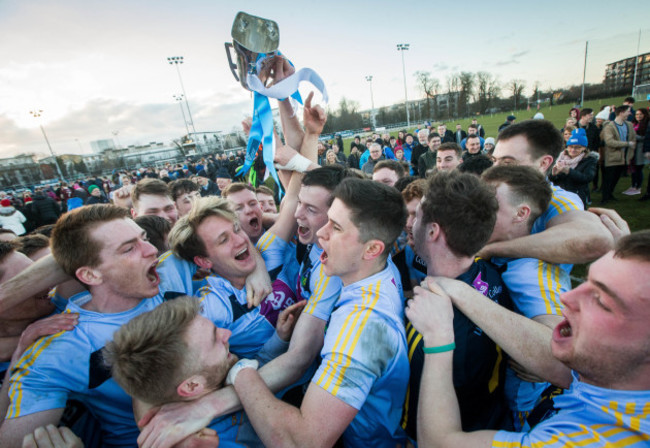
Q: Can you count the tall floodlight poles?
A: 5